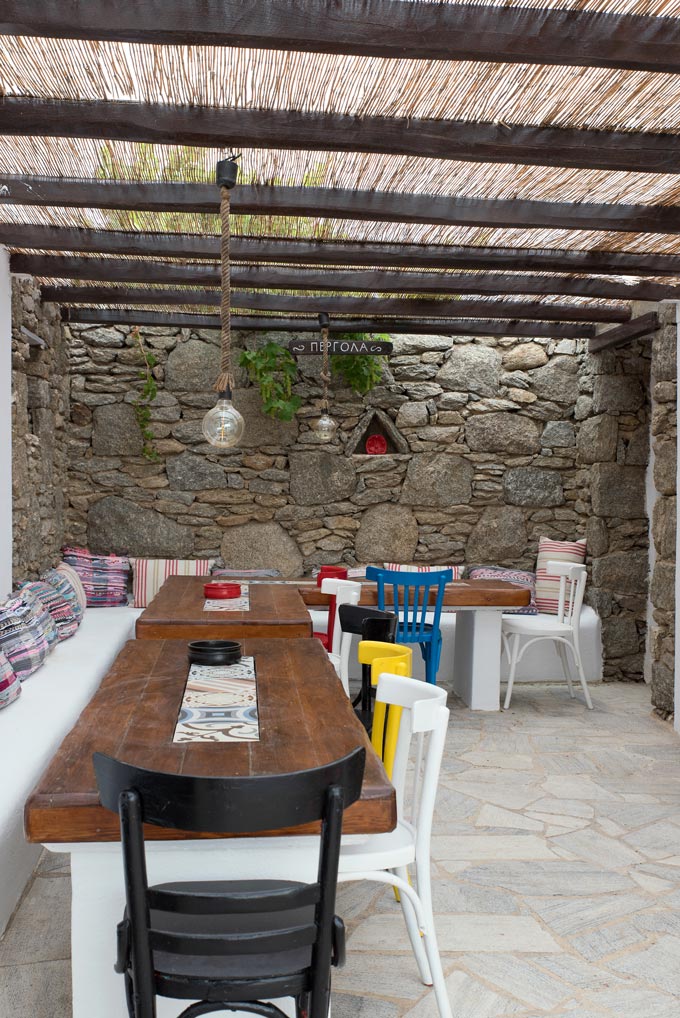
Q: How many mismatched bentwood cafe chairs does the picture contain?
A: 8